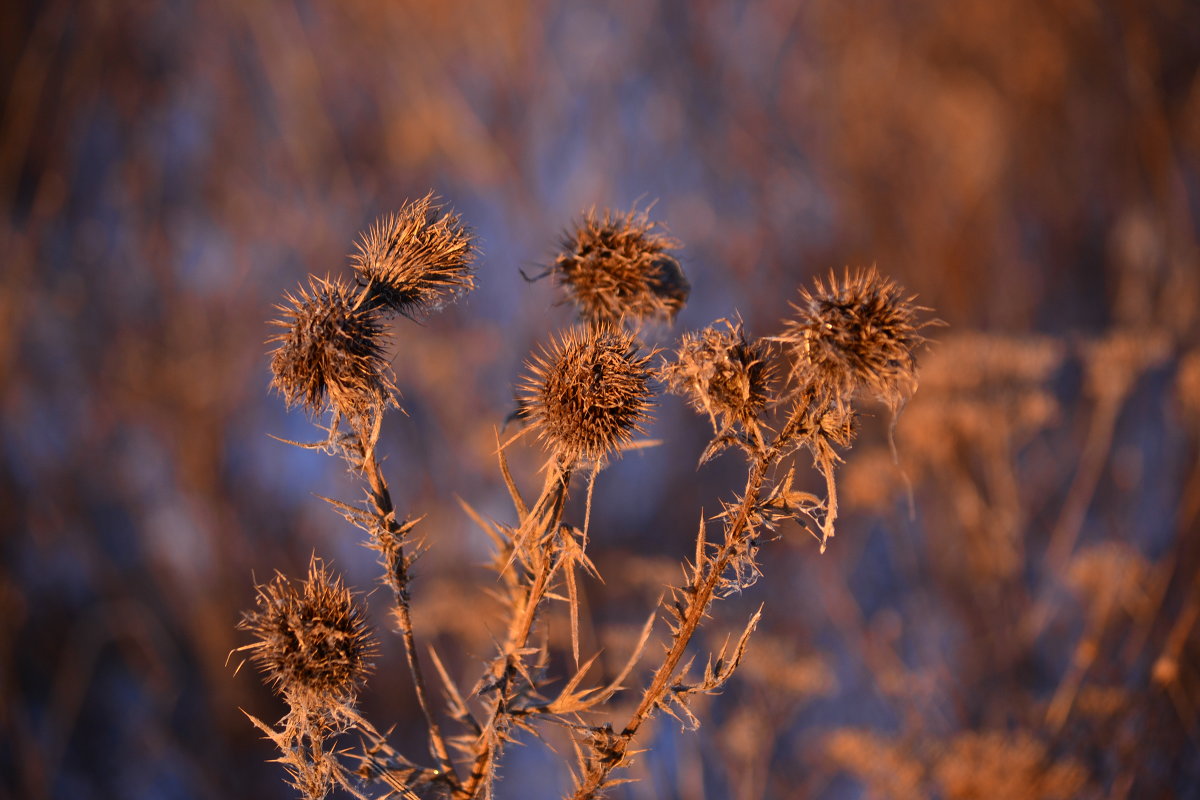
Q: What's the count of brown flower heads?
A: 7